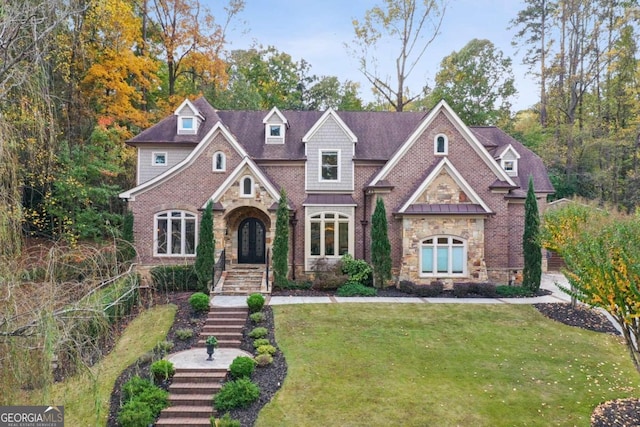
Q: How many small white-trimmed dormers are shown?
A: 3